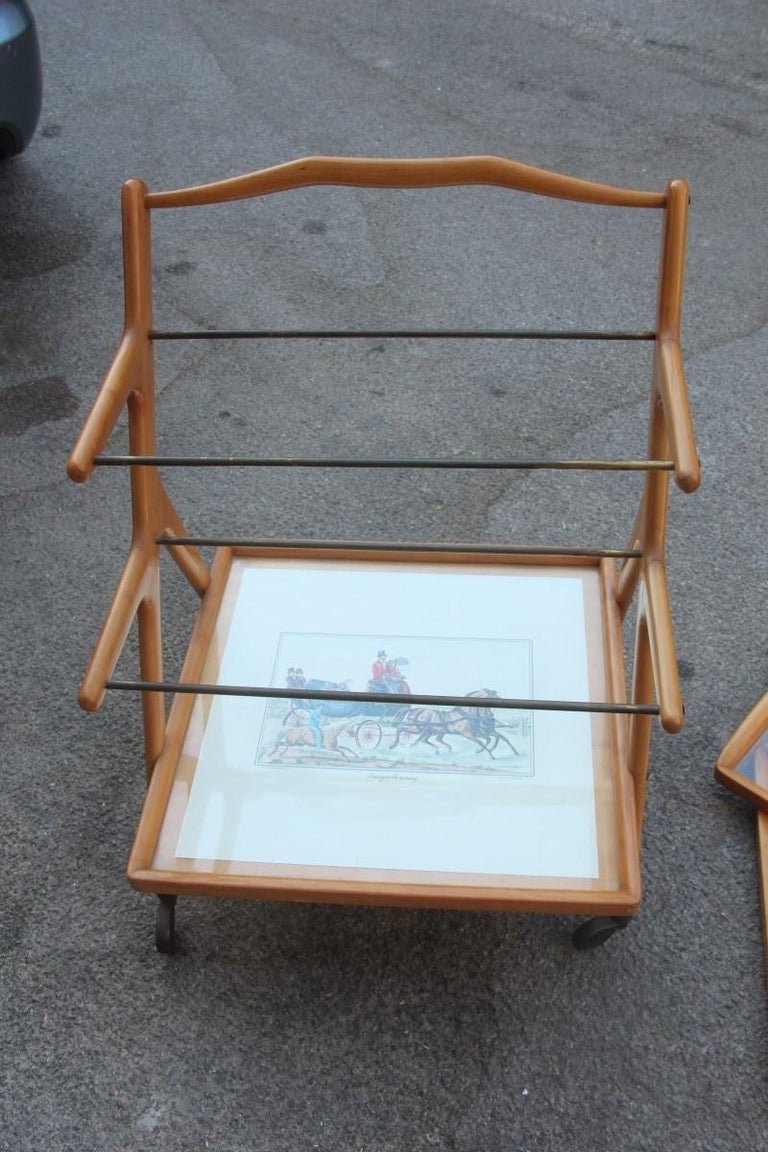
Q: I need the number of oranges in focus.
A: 0